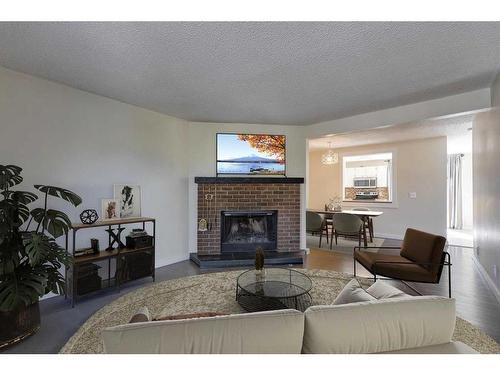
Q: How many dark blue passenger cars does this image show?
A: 0